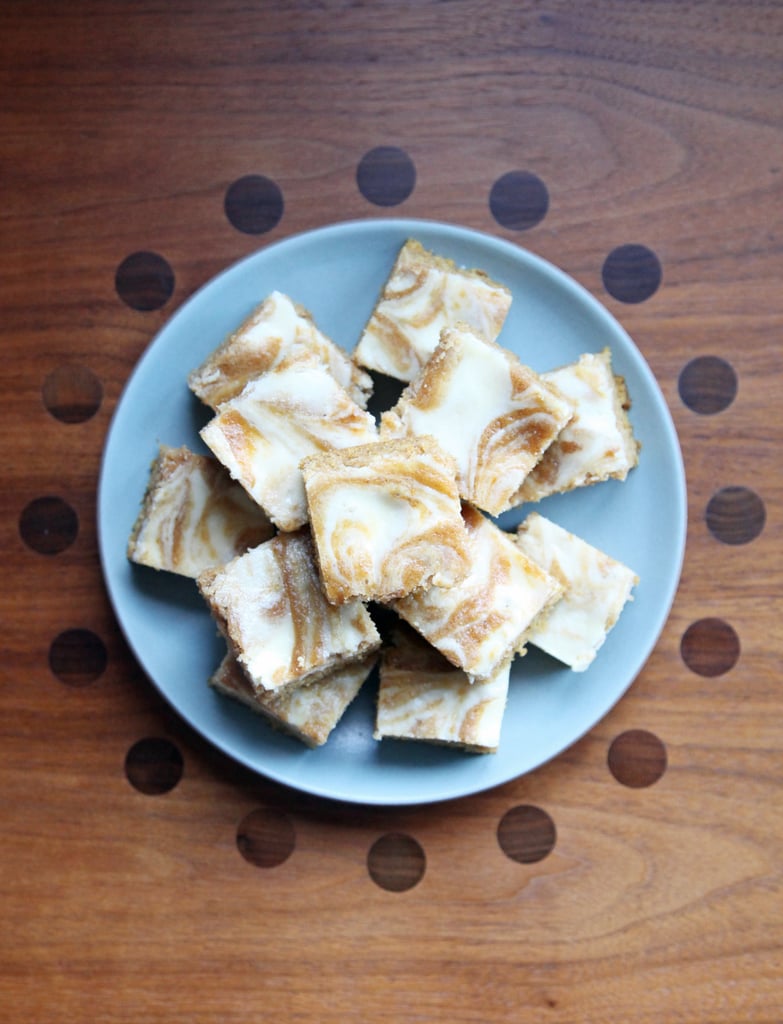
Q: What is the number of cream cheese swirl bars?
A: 12